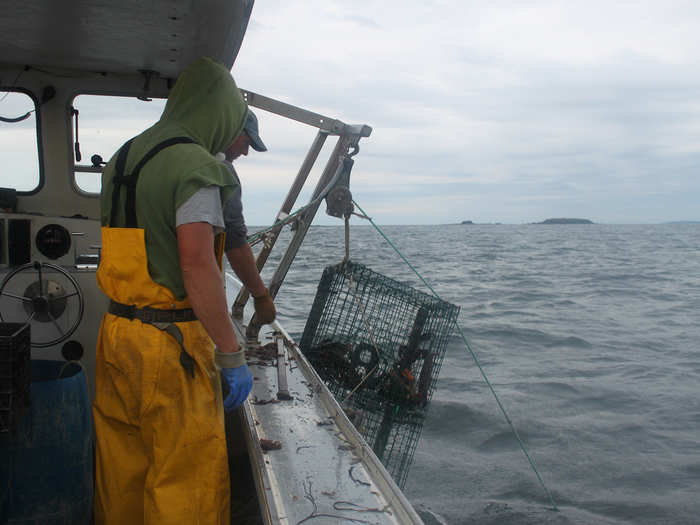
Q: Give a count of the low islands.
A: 2